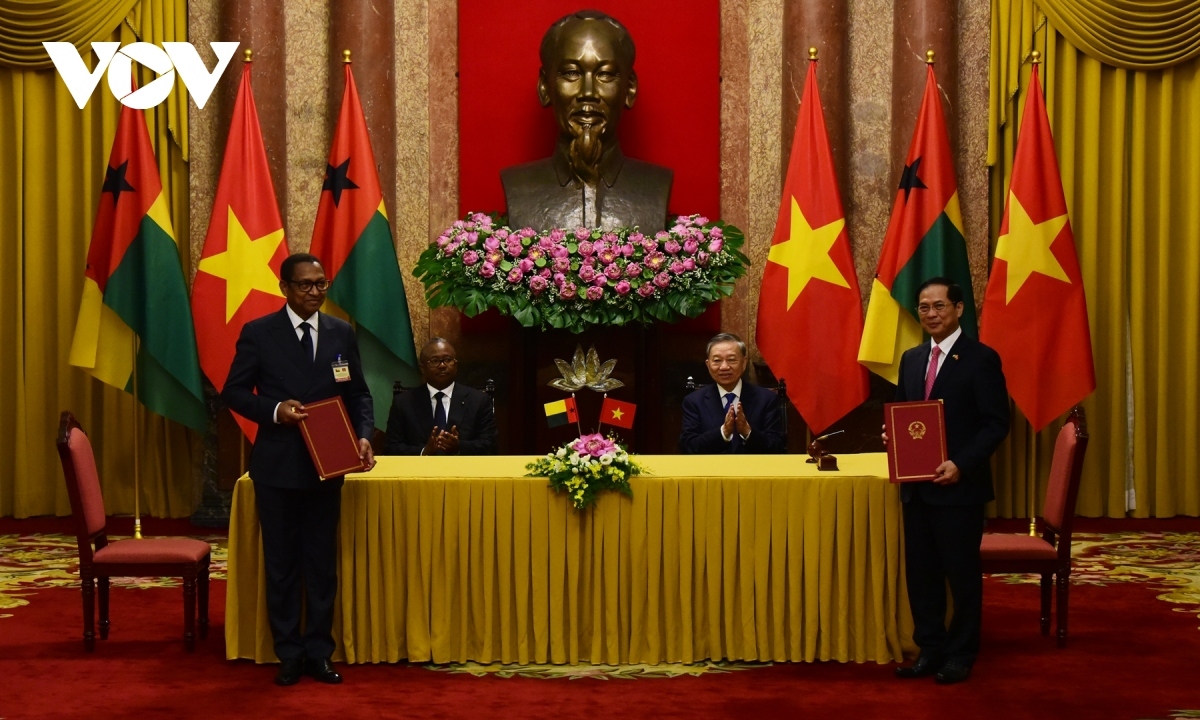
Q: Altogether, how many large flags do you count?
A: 6